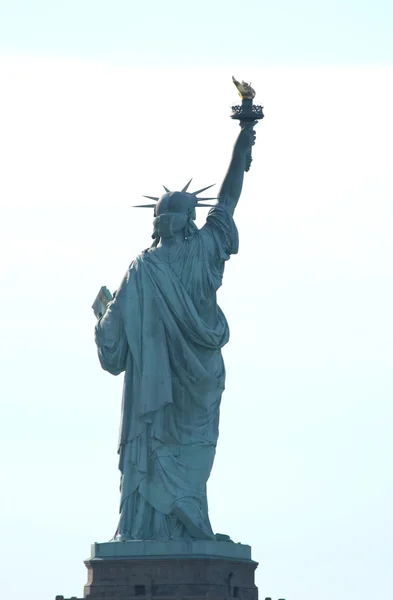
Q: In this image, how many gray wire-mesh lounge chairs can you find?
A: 0